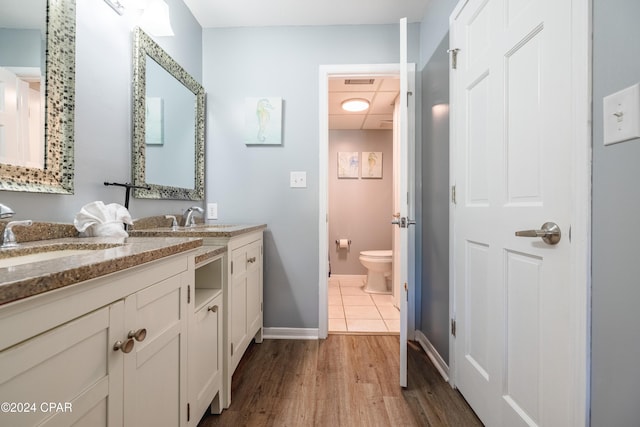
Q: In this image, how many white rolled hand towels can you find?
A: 1